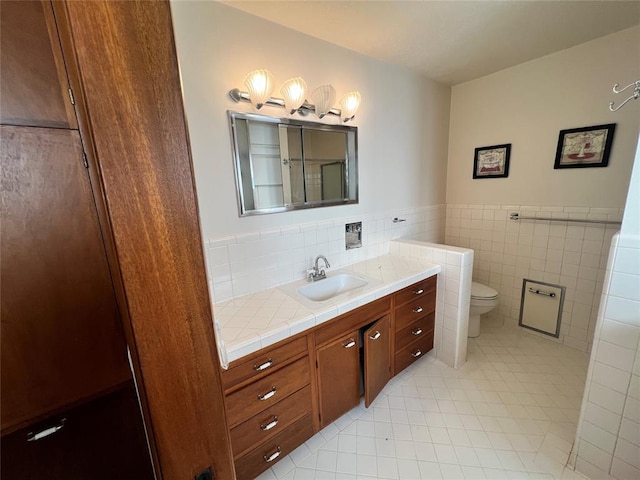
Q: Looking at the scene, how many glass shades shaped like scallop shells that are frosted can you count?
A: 4